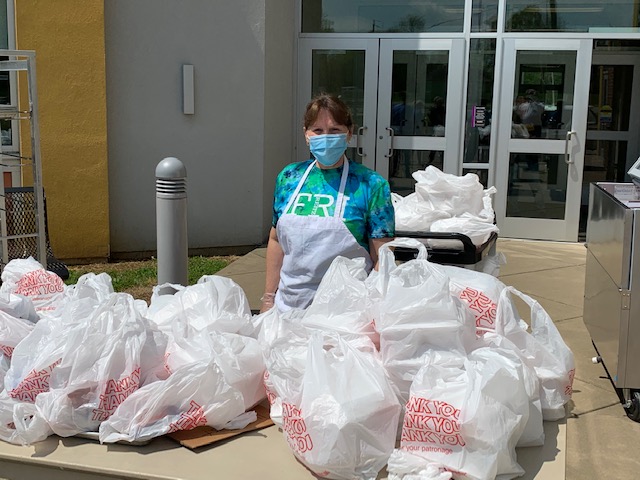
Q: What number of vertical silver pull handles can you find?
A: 3